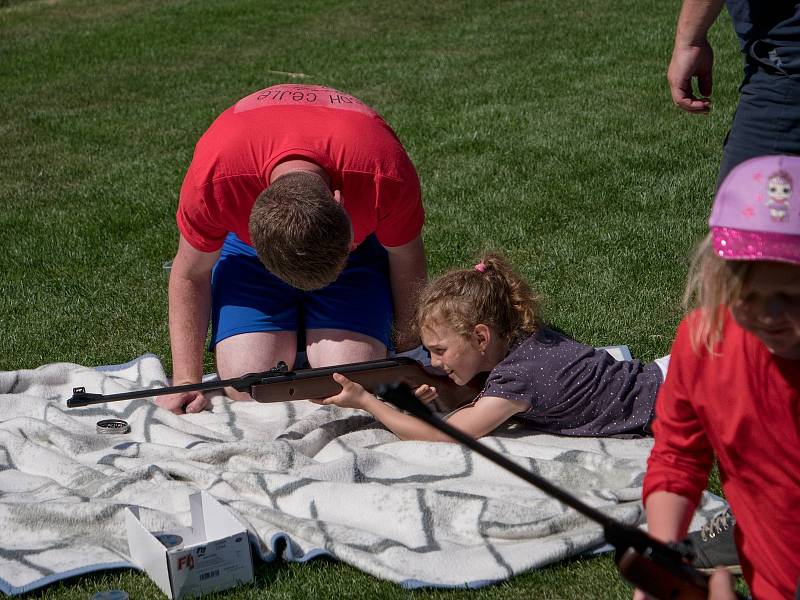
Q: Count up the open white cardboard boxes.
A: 1